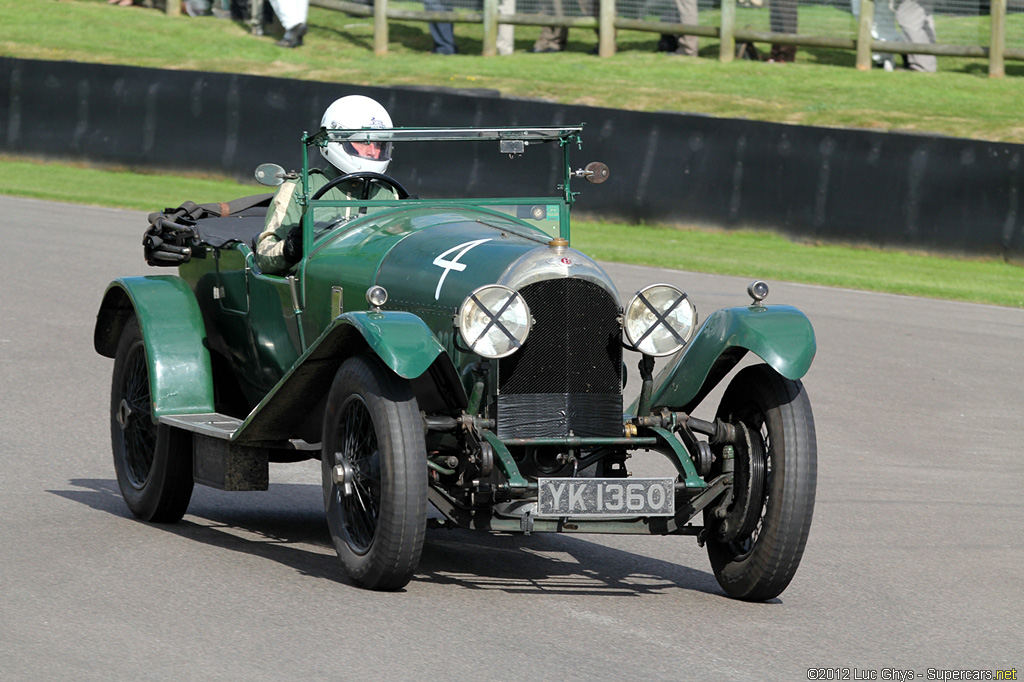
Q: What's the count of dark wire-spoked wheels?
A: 3